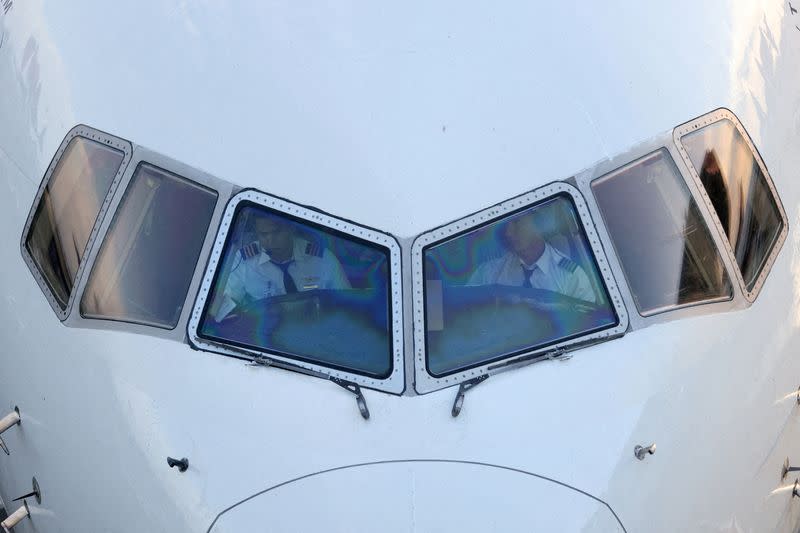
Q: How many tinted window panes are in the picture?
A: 6